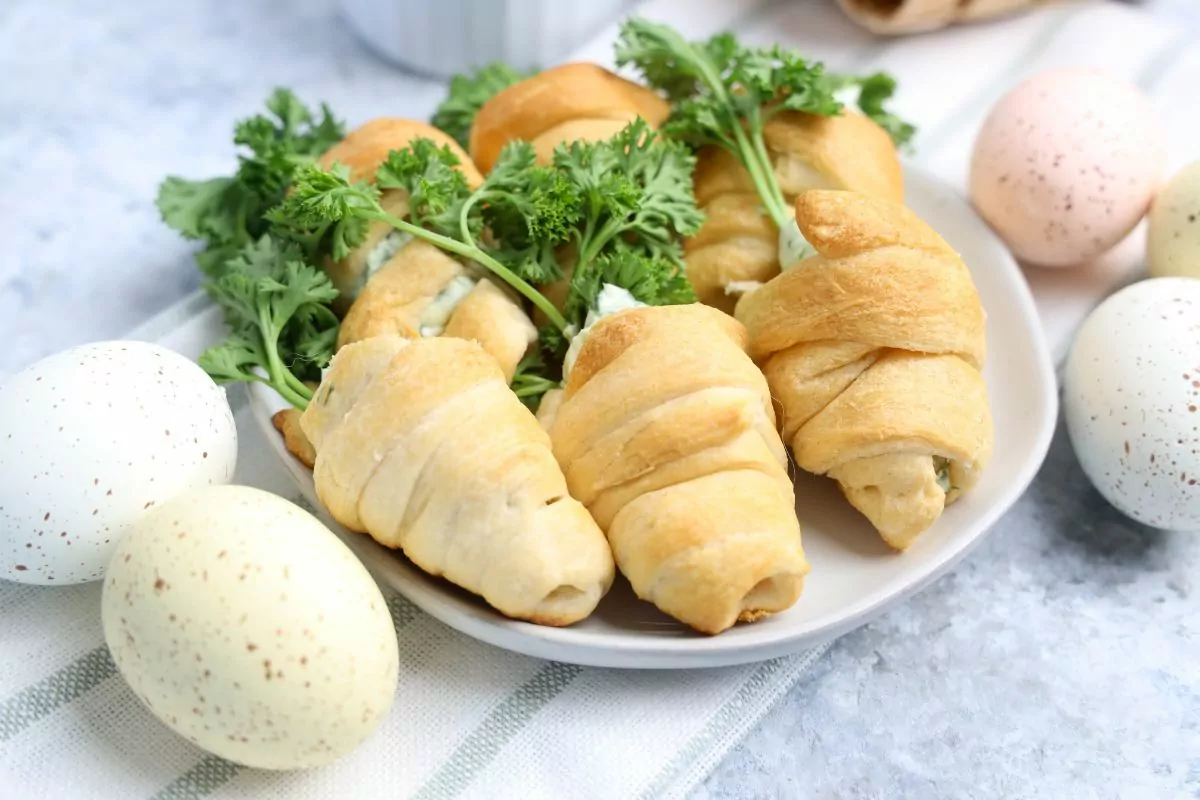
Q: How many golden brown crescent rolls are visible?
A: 6